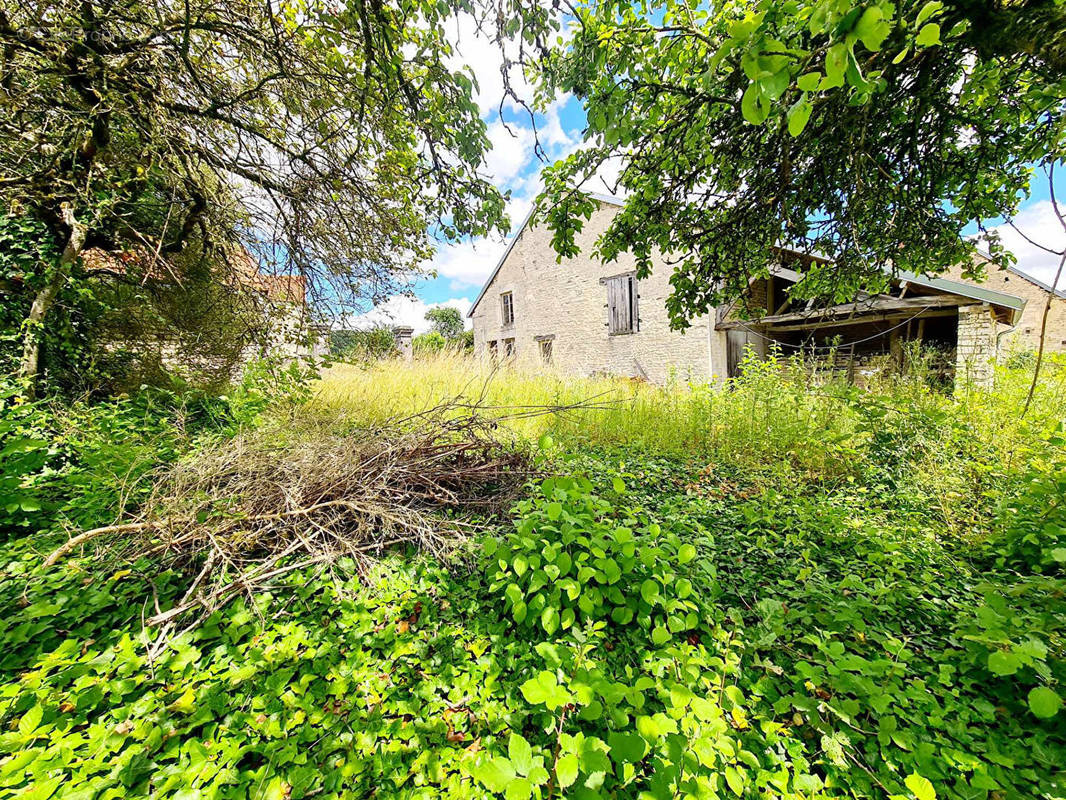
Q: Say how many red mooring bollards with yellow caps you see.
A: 0